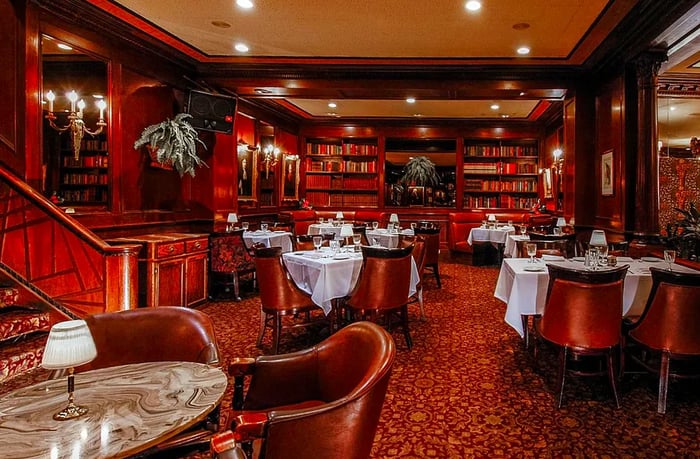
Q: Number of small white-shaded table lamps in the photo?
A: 8